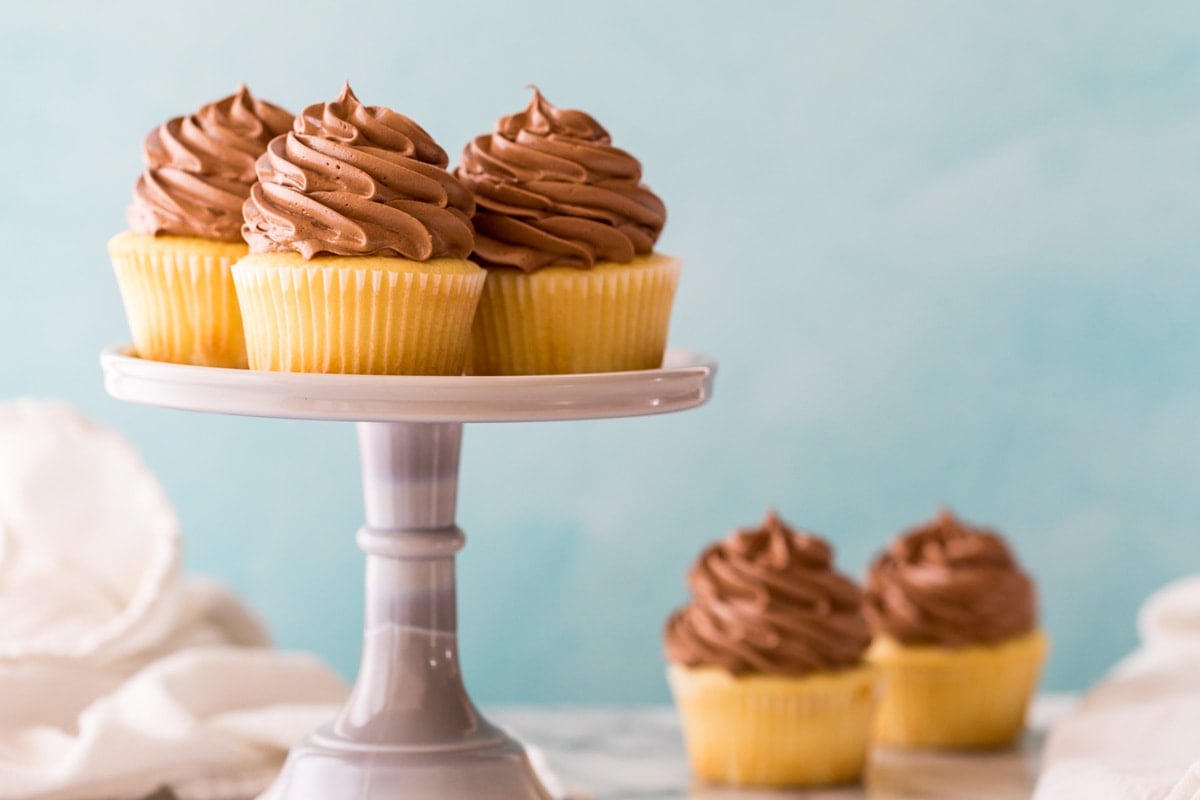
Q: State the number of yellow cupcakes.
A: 5